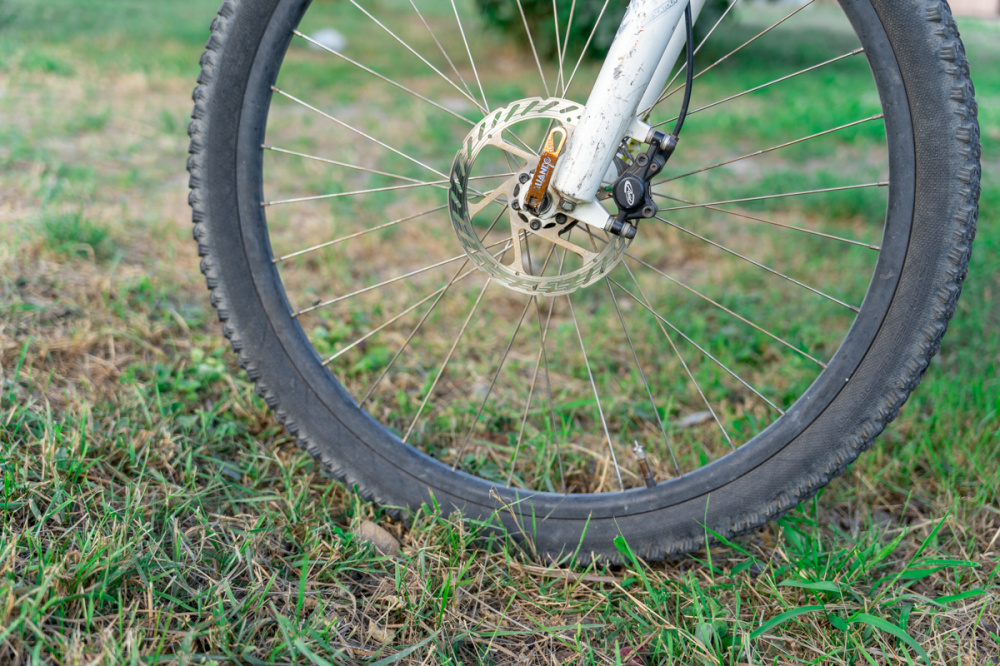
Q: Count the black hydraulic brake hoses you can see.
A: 1